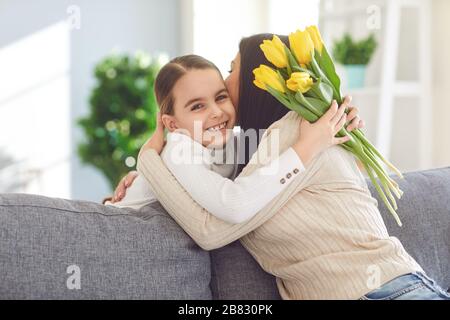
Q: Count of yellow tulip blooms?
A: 5